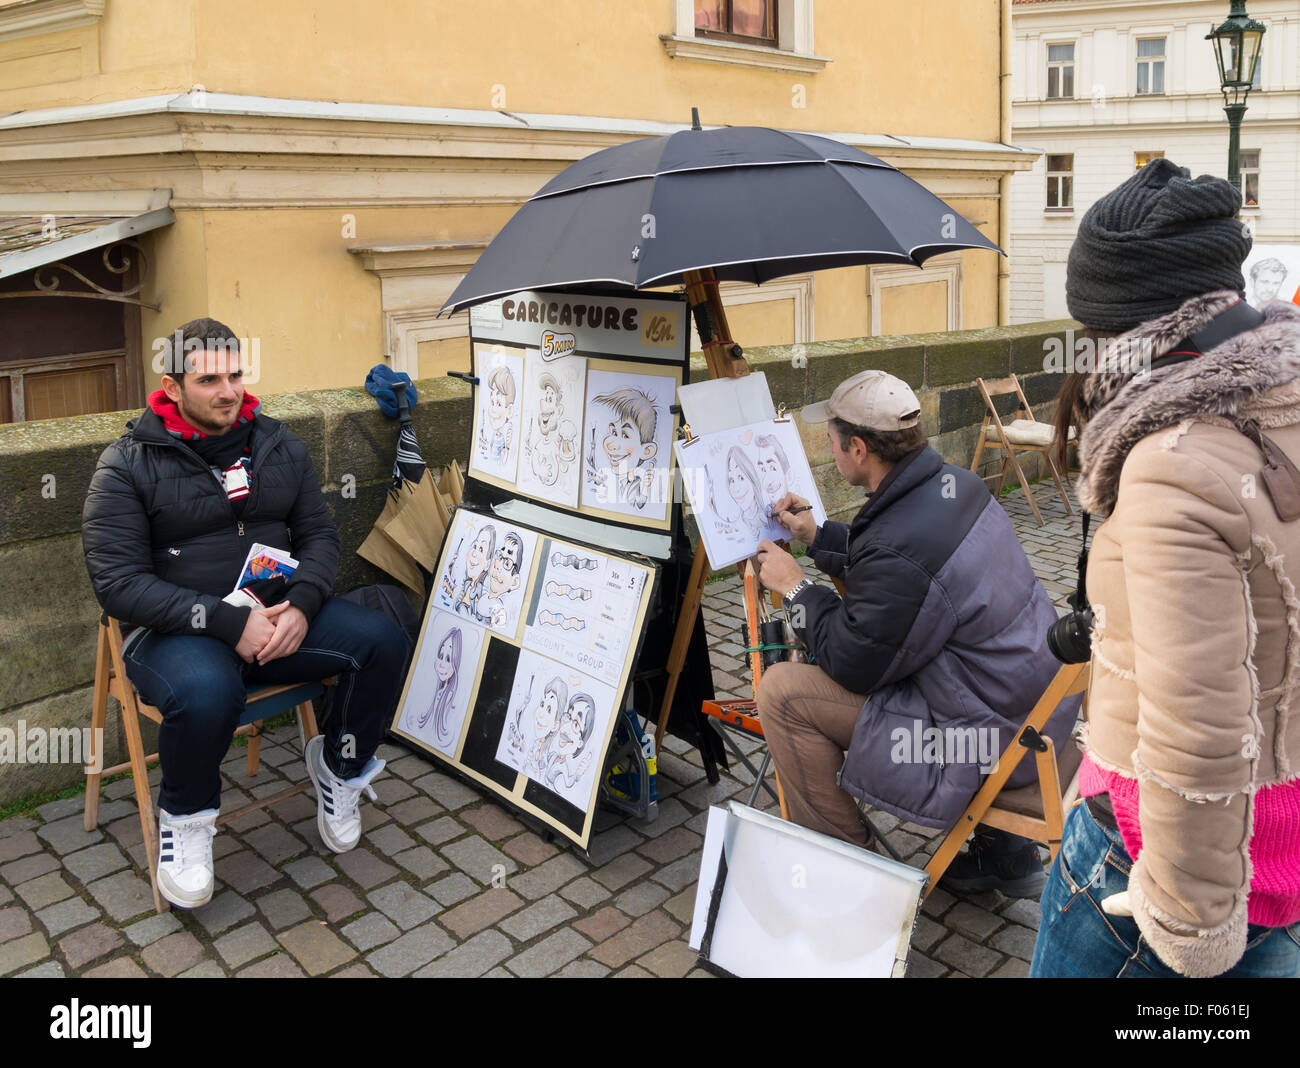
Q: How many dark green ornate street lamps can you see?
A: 1